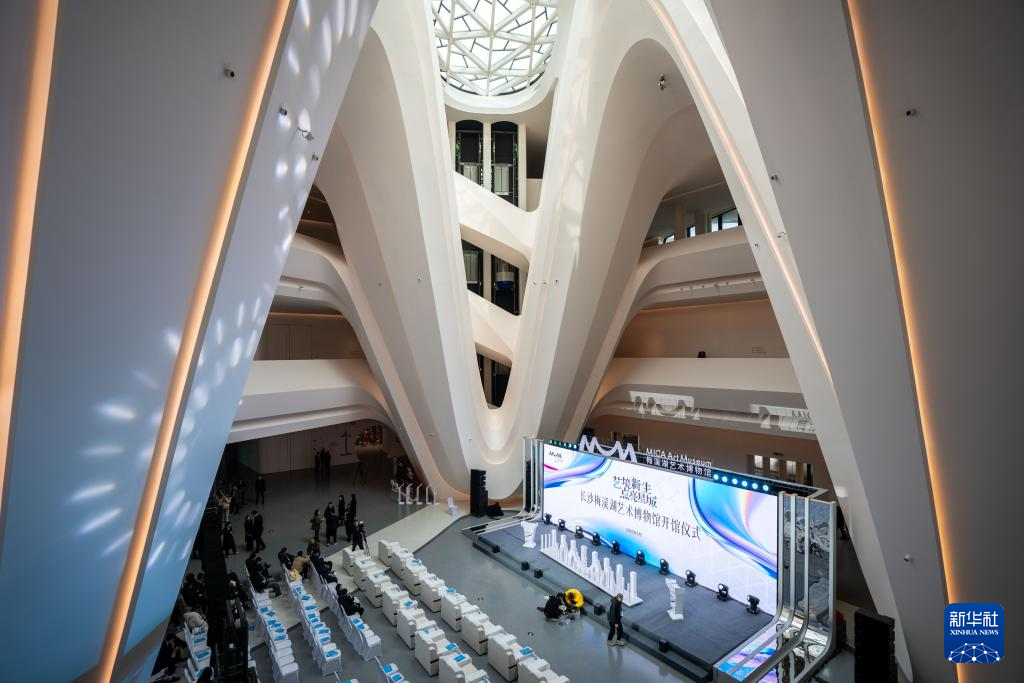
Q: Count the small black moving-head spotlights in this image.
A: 10